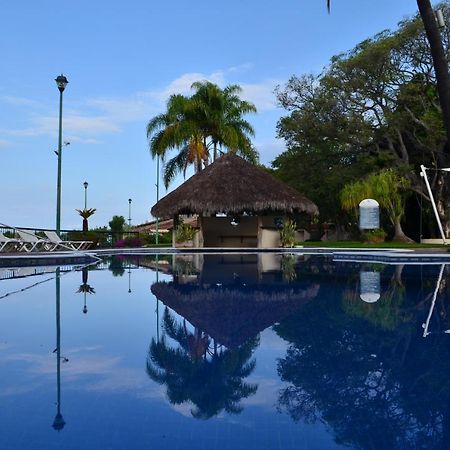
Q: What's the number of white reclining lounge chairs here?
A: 3